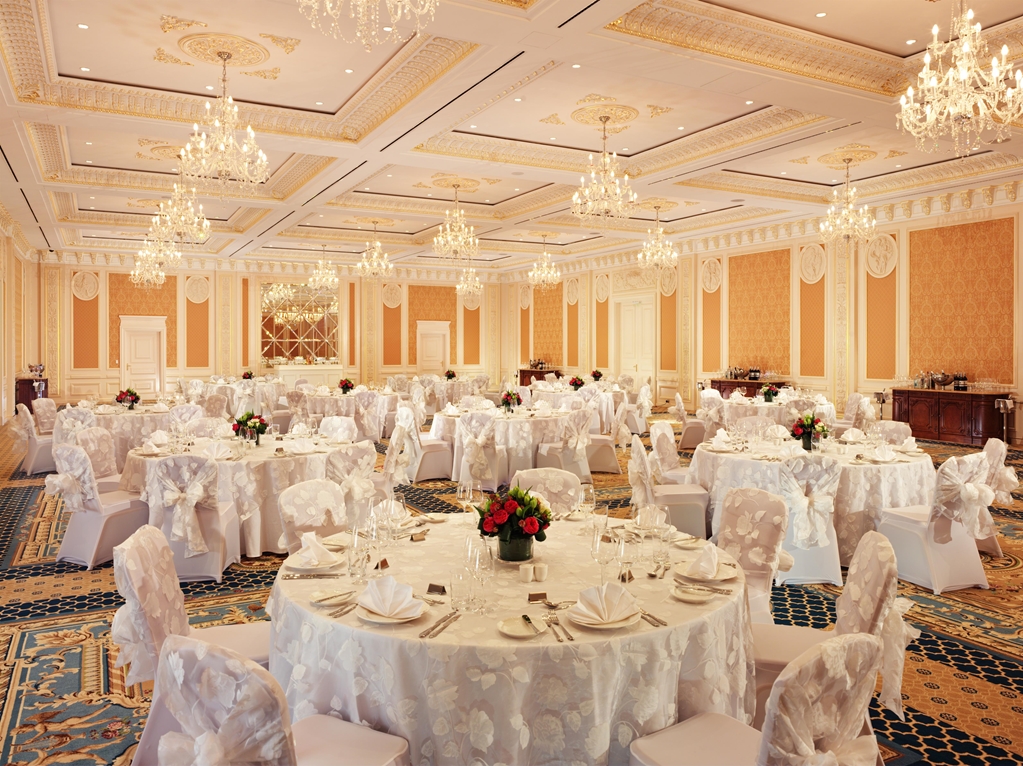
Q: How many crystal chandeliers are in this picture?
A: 14